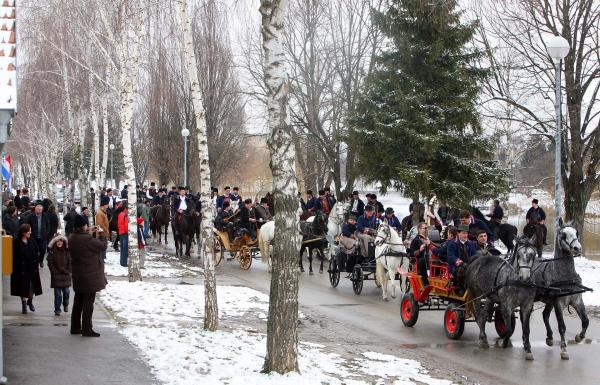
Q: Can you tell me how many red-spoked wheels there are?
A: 3